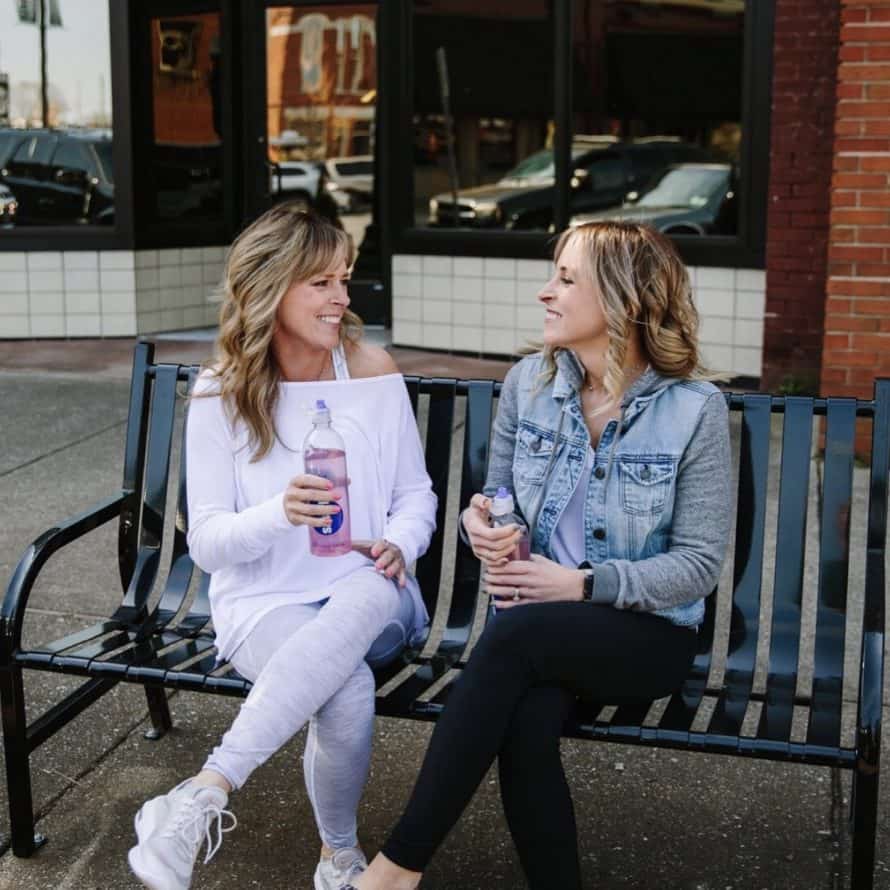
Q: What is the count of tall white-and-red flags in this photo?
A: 0